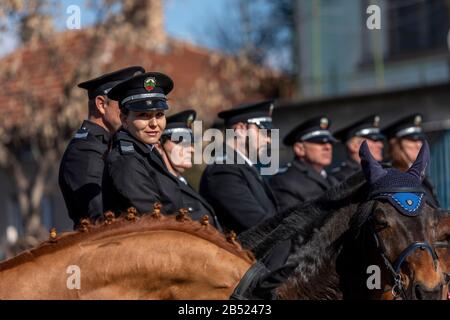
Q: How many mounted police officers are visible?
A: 7